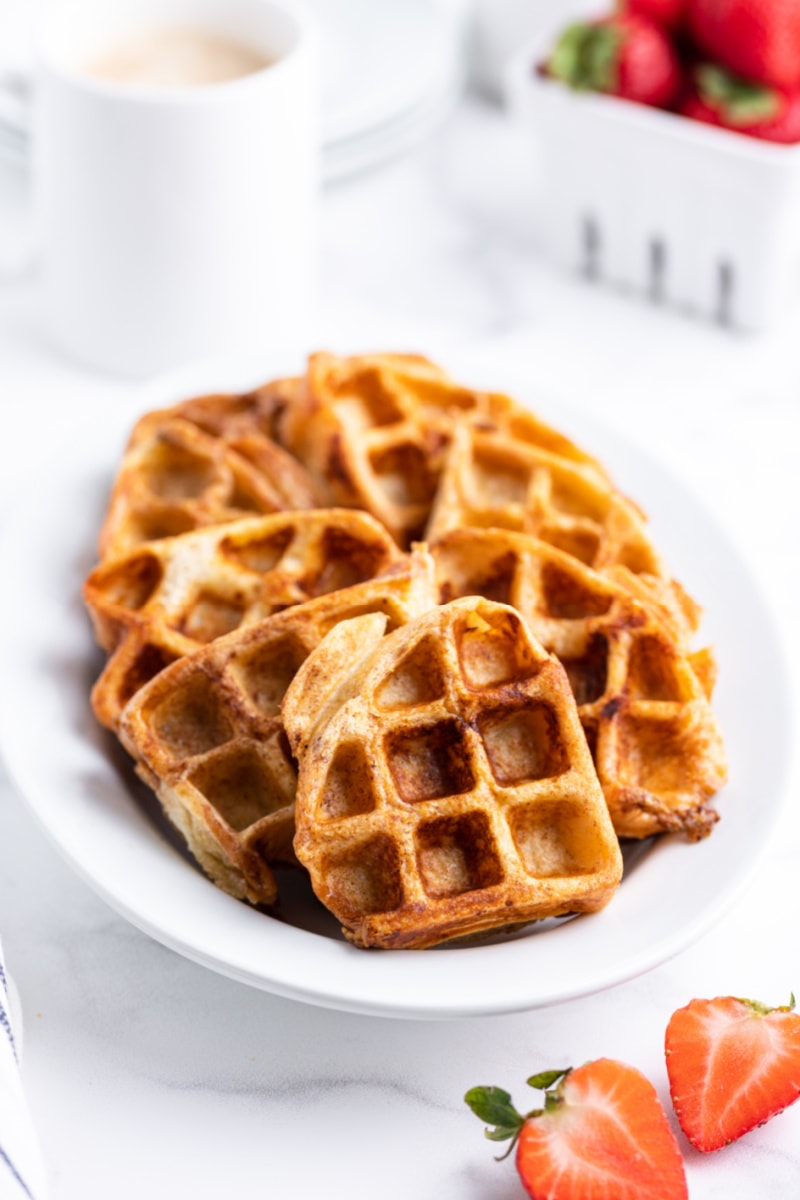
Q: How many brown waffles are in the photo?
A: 7